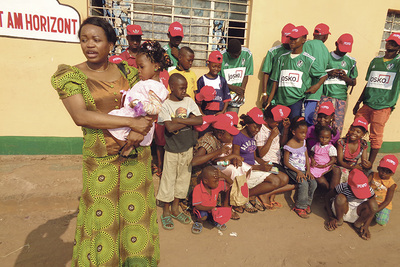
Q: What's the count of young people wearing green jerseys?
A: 7